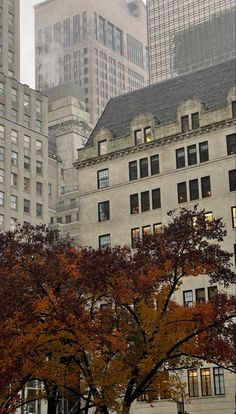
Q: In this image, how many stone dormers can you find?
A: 4